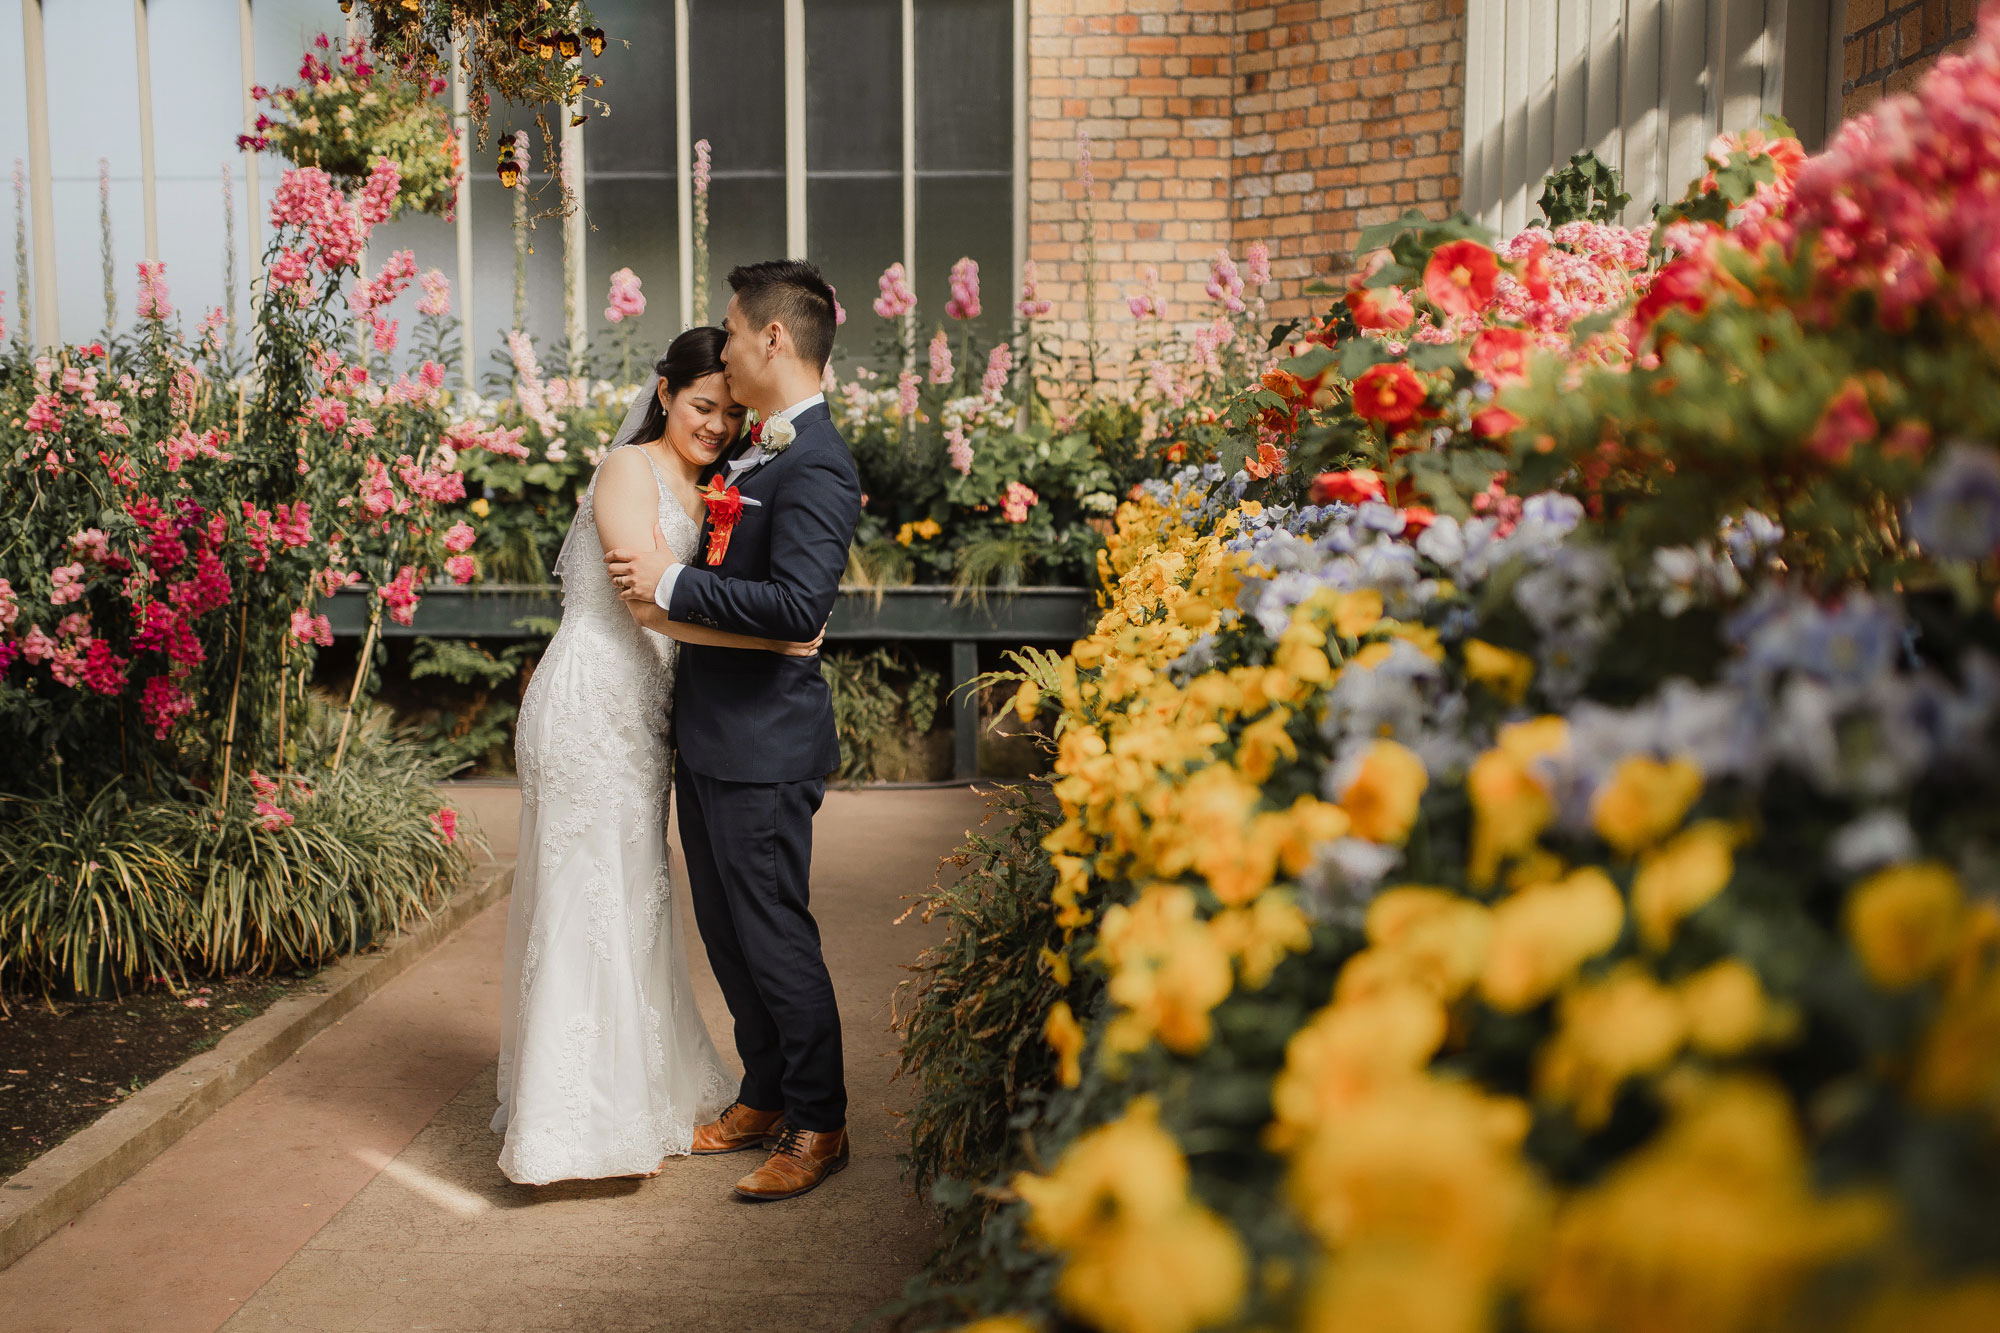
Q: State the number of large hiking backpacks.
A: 0